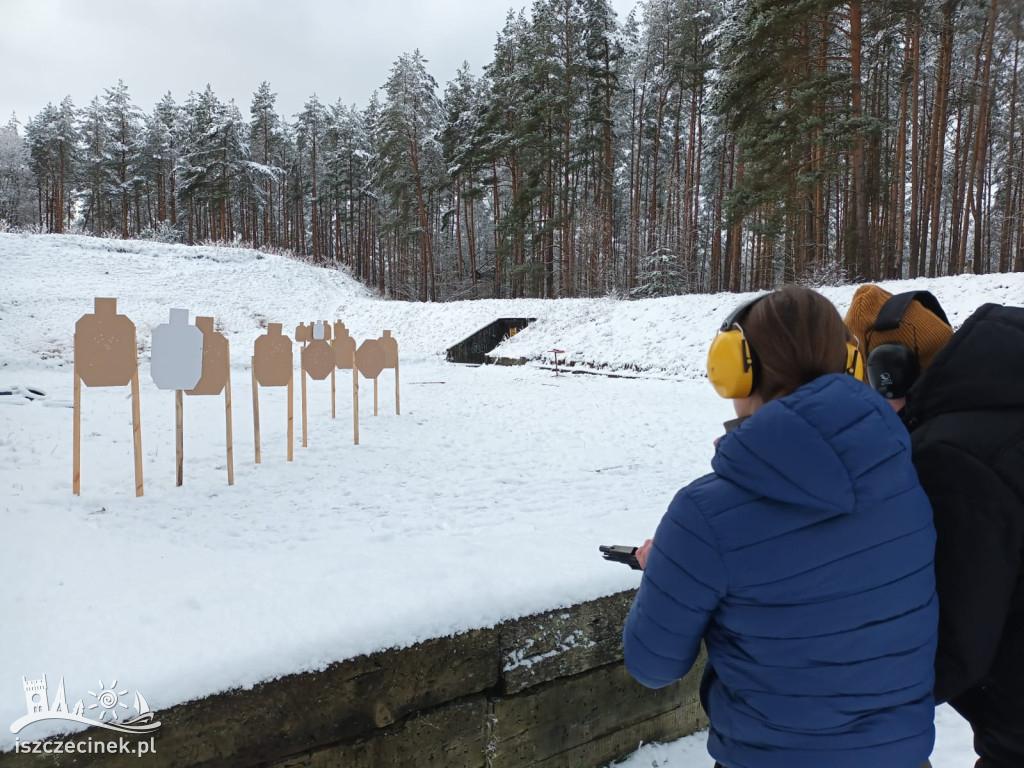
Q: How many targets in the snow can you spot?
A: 13